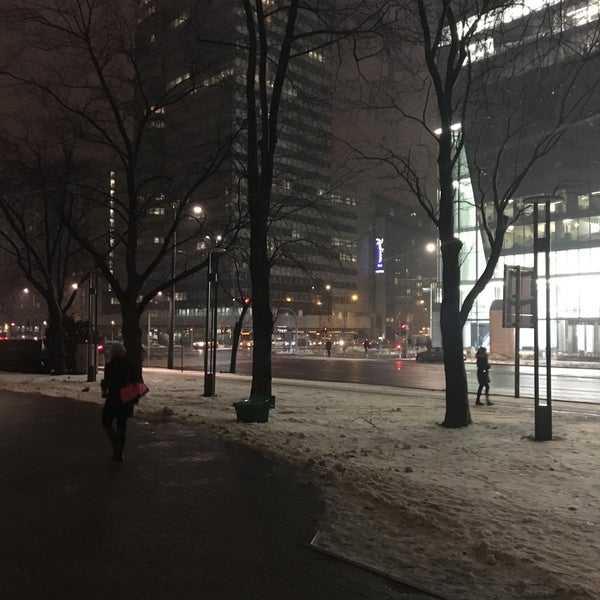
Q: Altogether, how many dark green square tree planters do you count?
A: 1